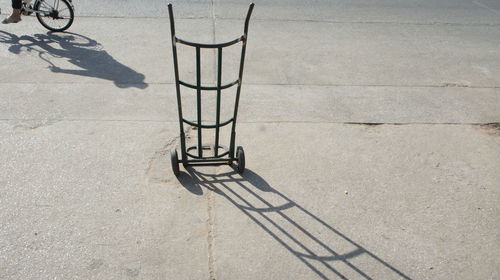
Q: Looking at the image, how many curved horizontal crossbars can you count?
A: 4